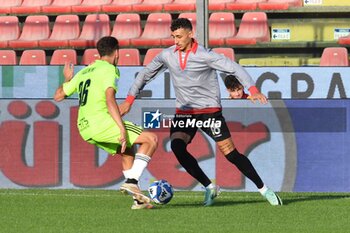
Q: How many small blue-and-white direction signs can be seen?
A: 3